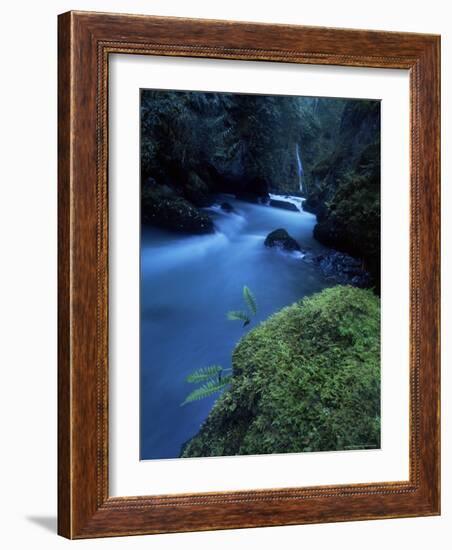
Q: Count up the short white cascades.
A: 1